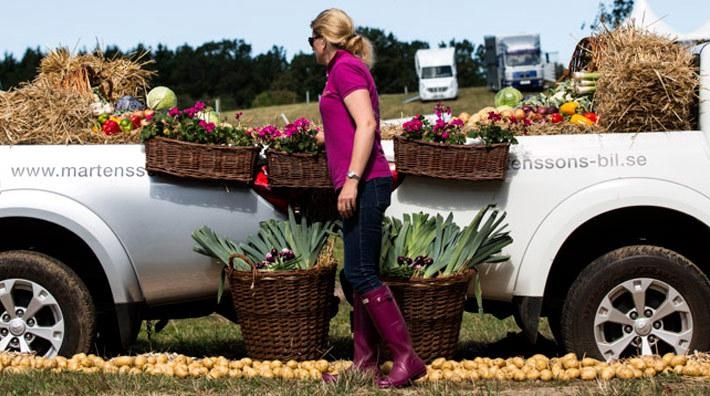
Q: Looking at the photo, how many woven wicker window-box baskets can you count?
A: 3